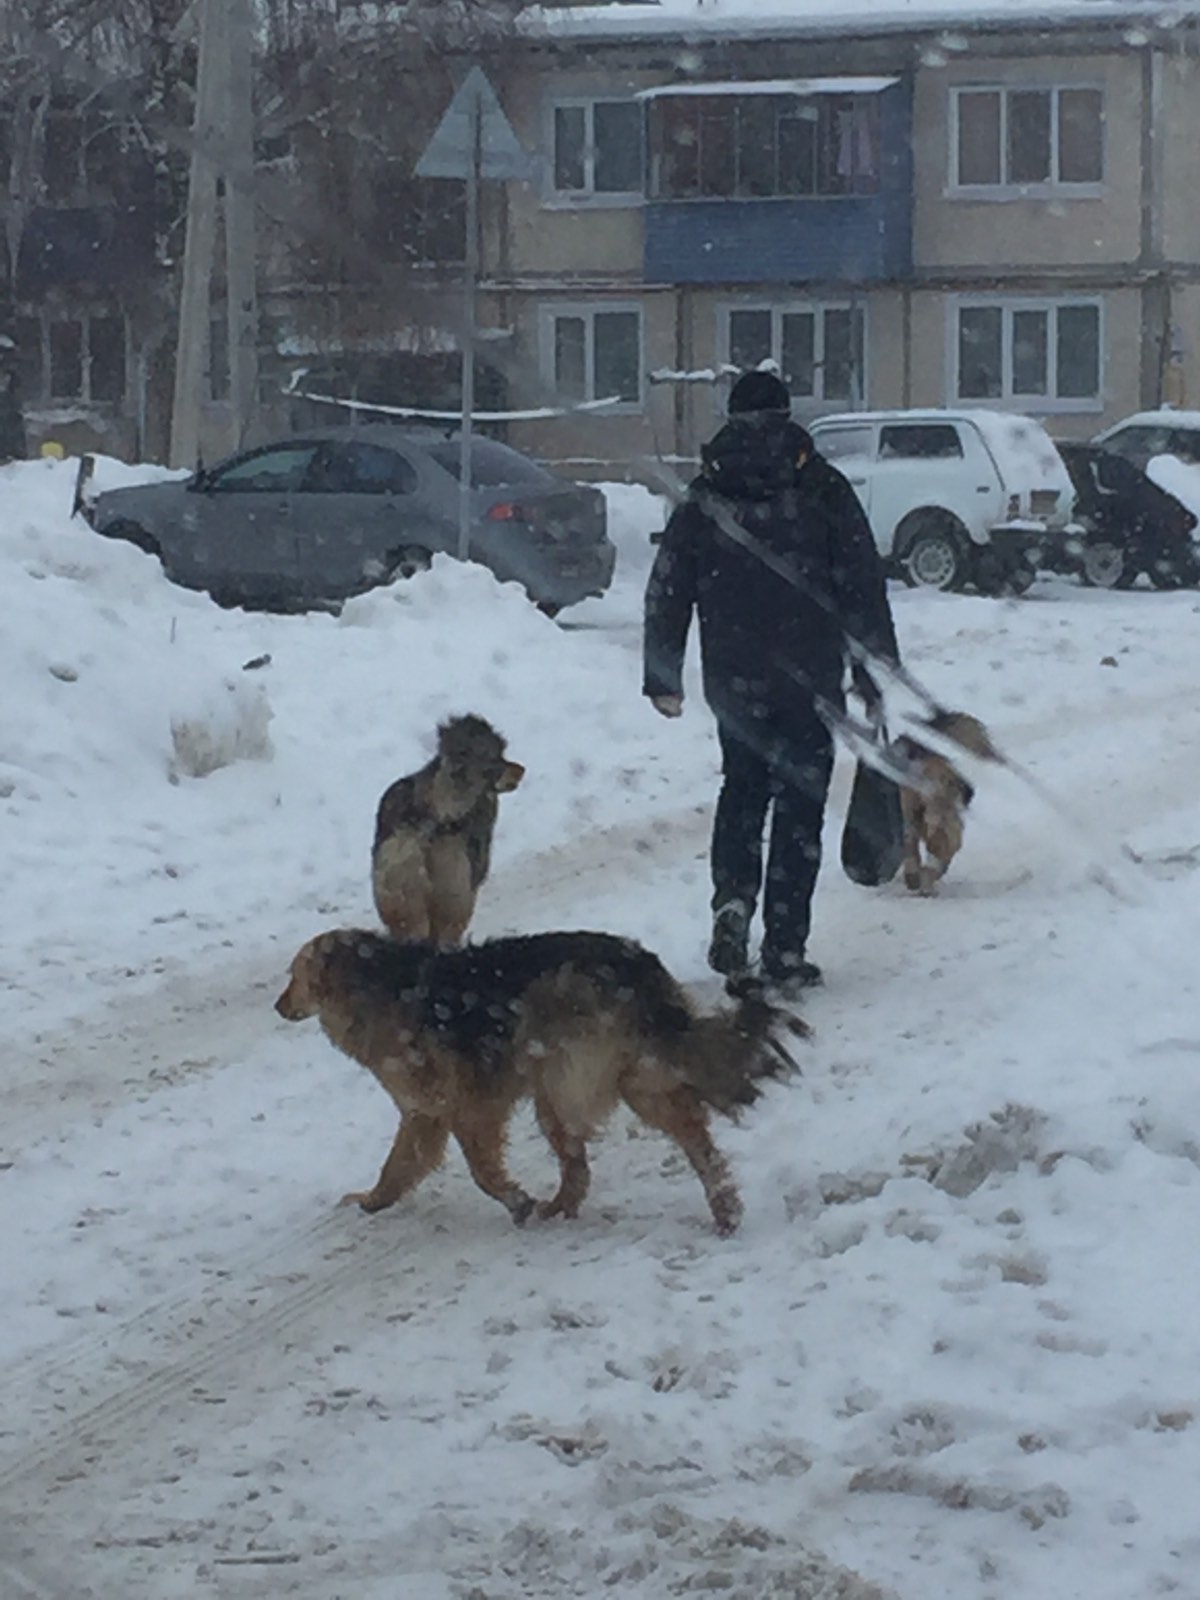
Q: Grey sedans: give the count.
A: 1